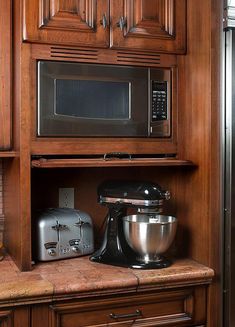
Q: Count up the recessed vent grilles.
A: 2